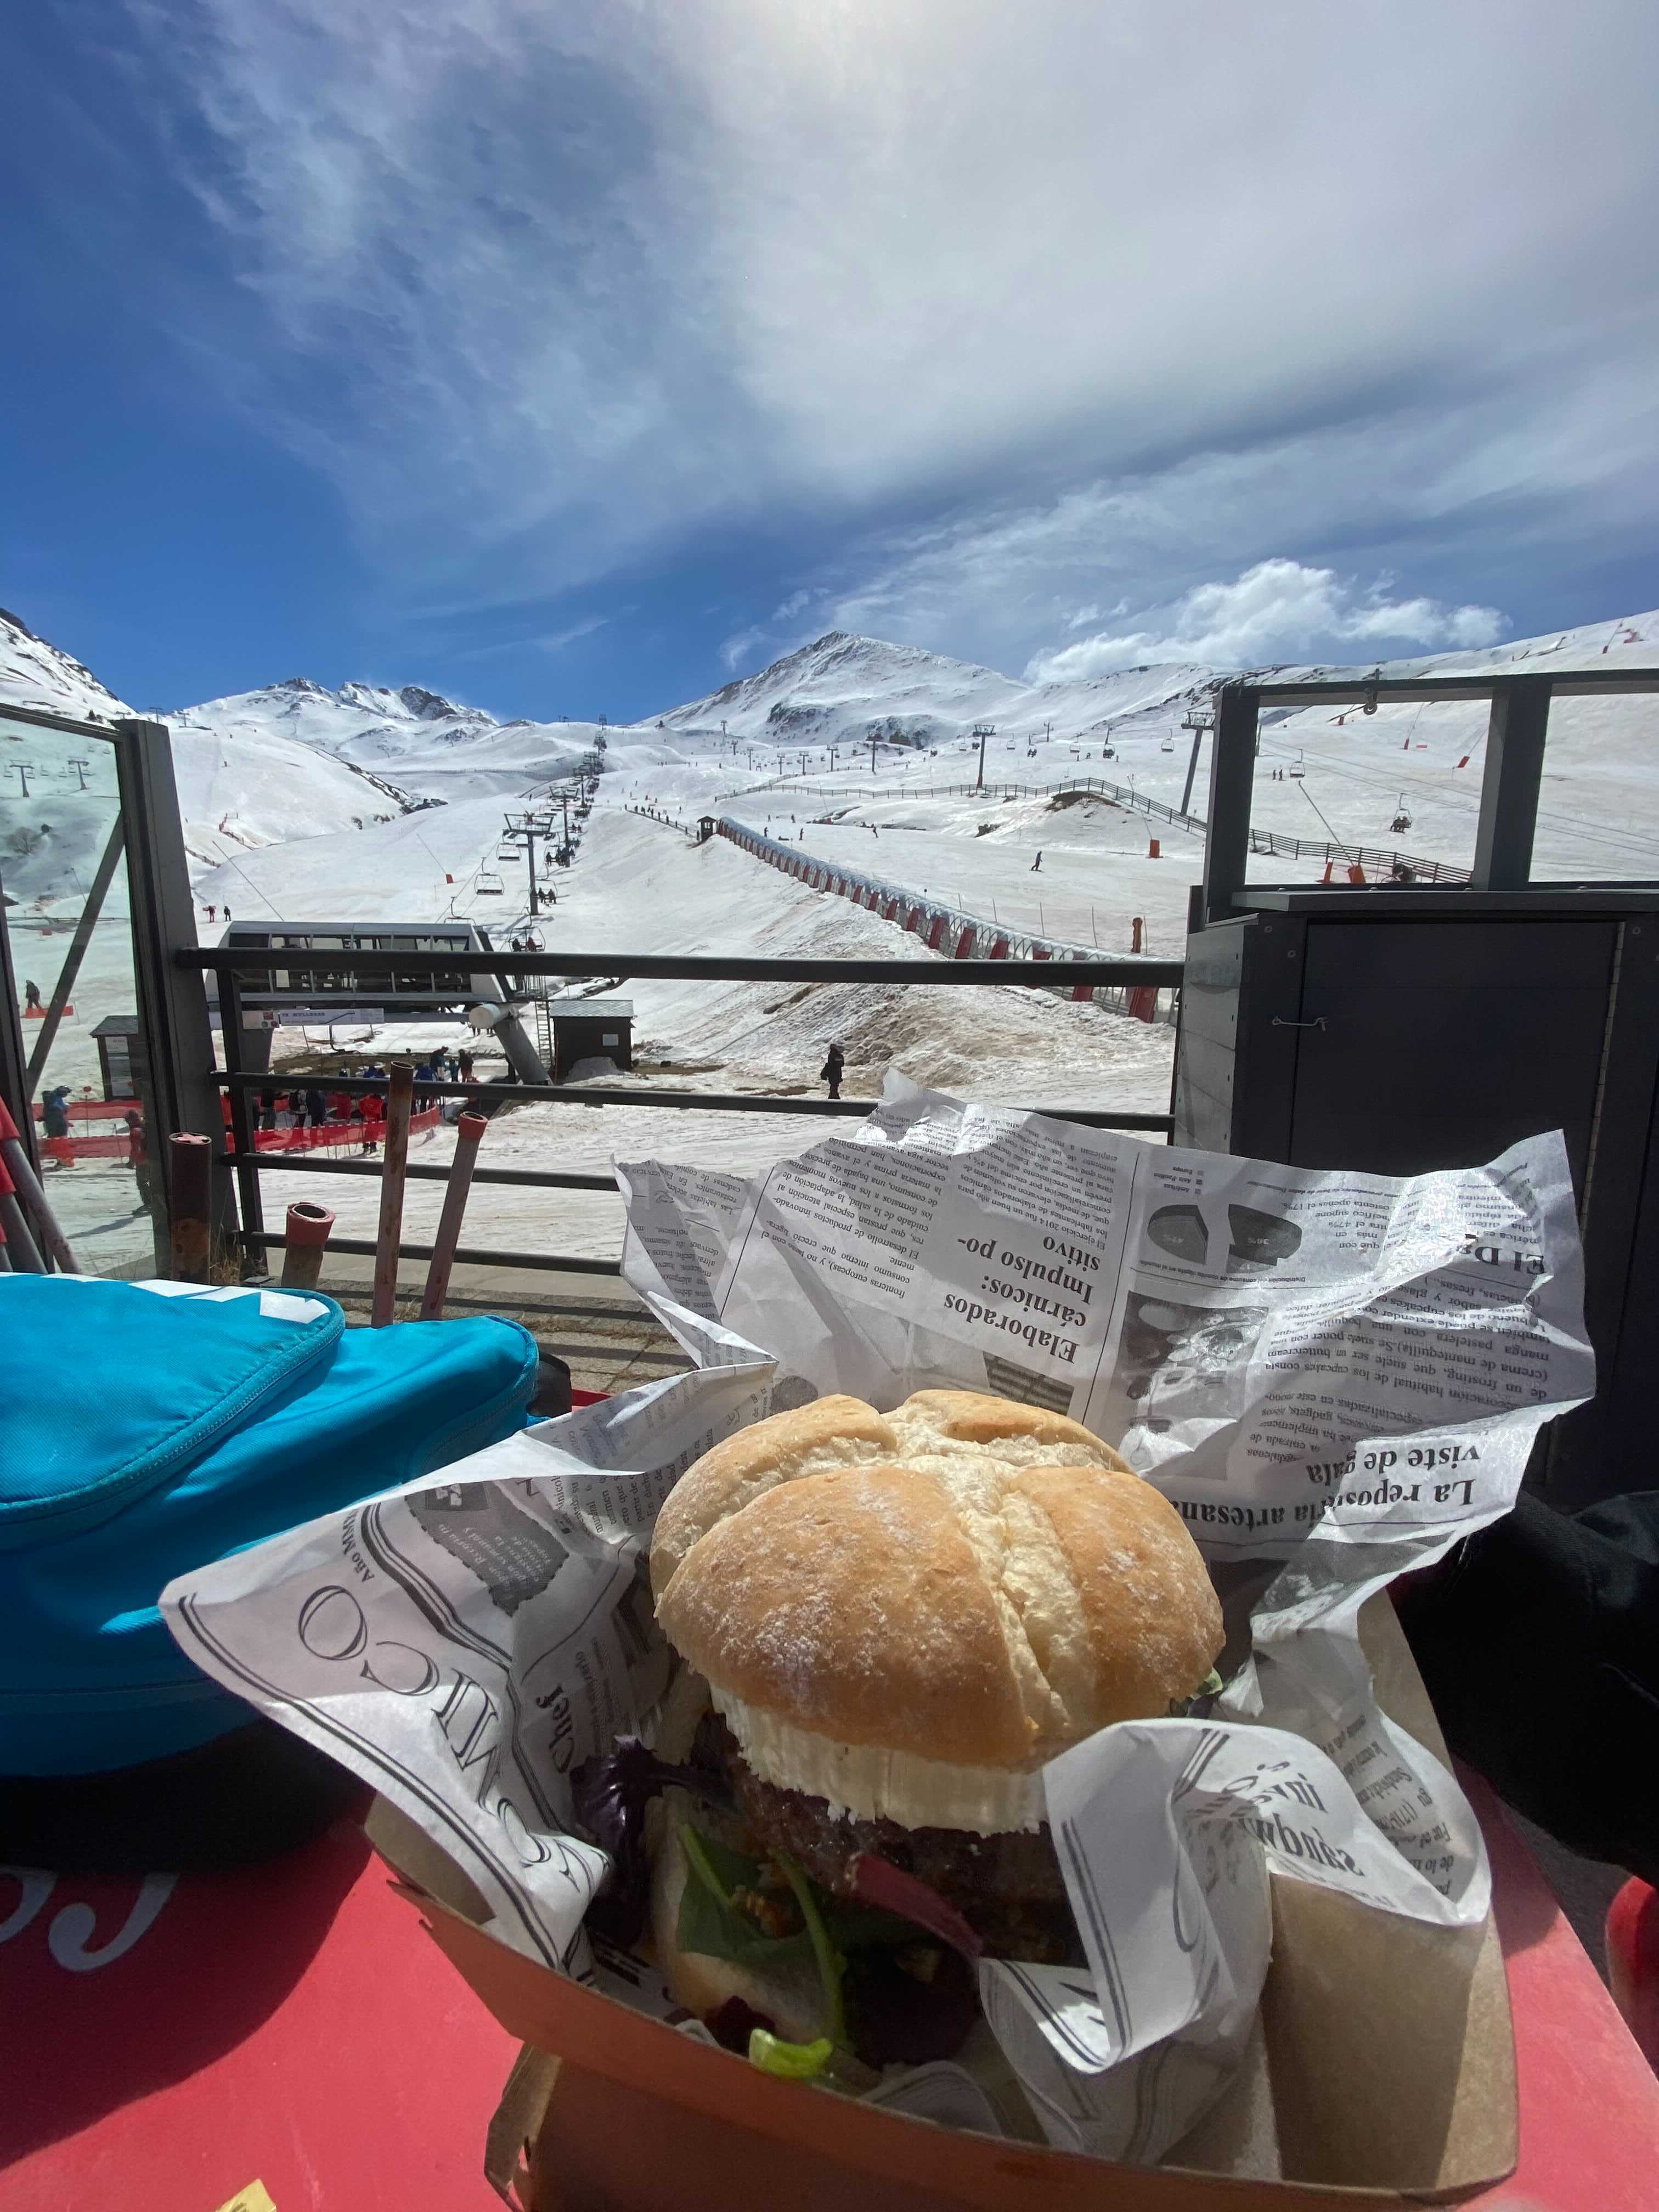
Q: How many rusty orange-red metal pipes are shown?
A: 4